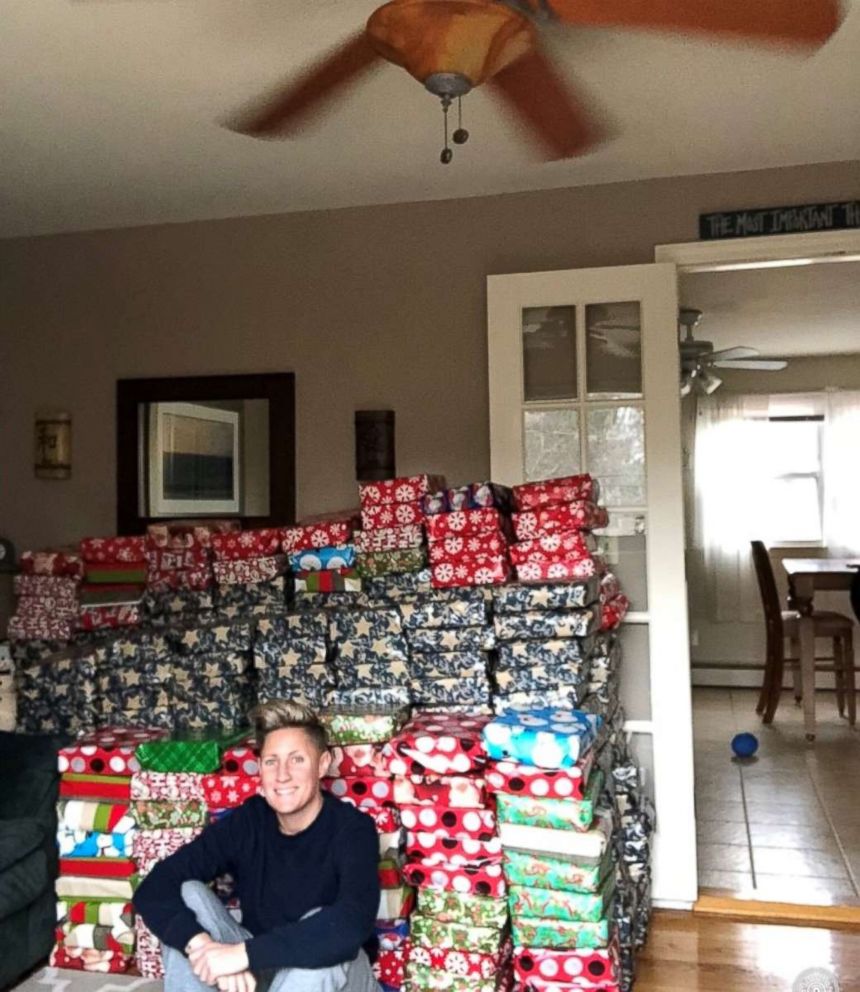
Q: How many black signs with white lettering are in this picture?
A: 1